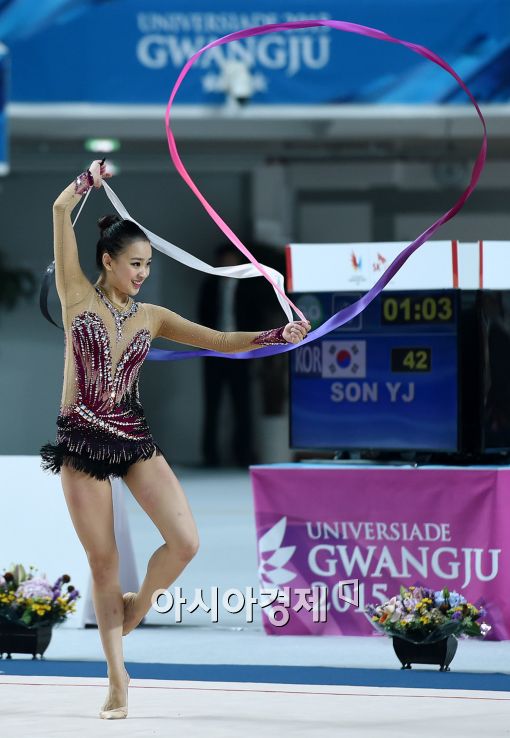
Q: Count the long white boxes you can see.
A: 2